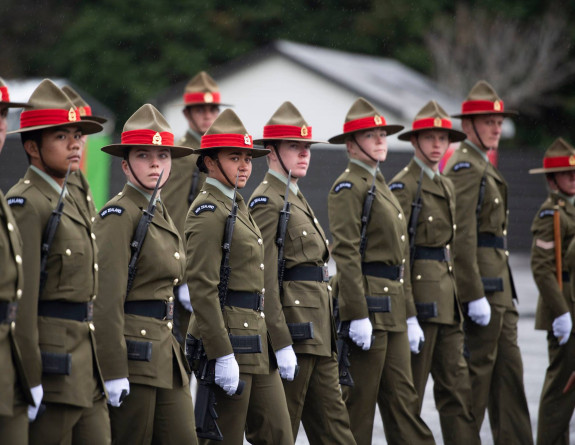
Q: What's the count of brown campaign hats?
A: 11